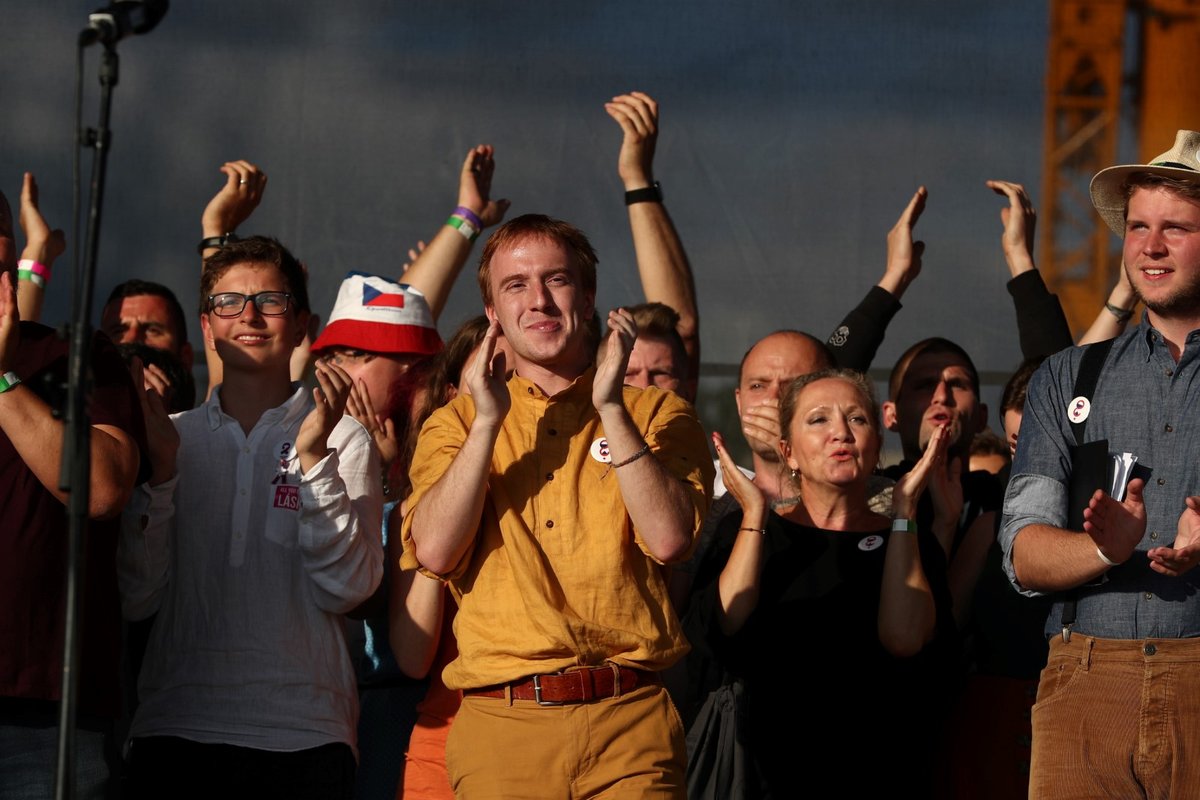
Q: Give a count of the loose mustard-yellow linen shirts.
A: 1